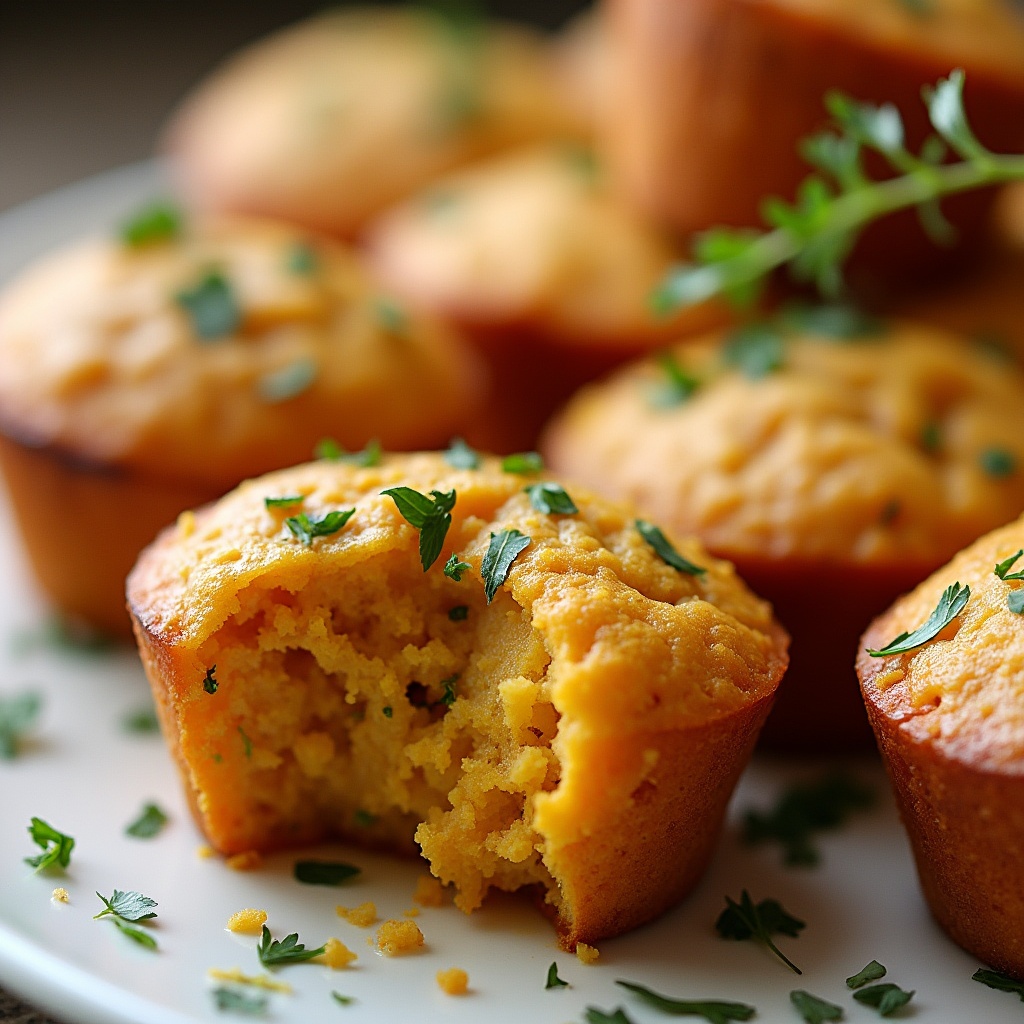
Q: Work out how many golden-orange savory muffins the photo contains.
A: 7